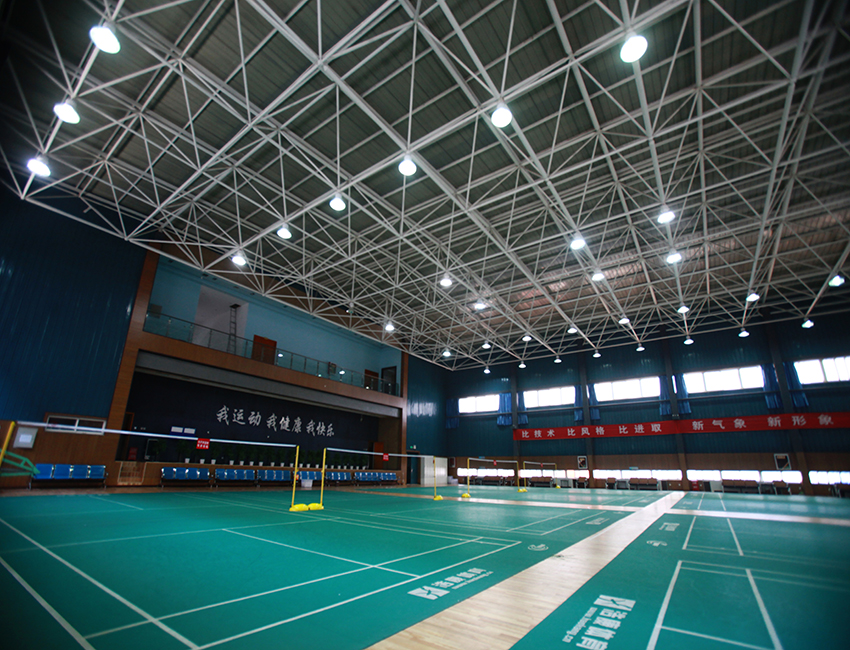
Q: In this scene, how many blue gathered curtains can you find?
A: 9